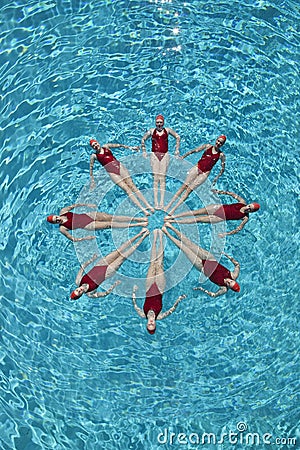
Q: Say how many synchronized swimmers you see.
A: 8